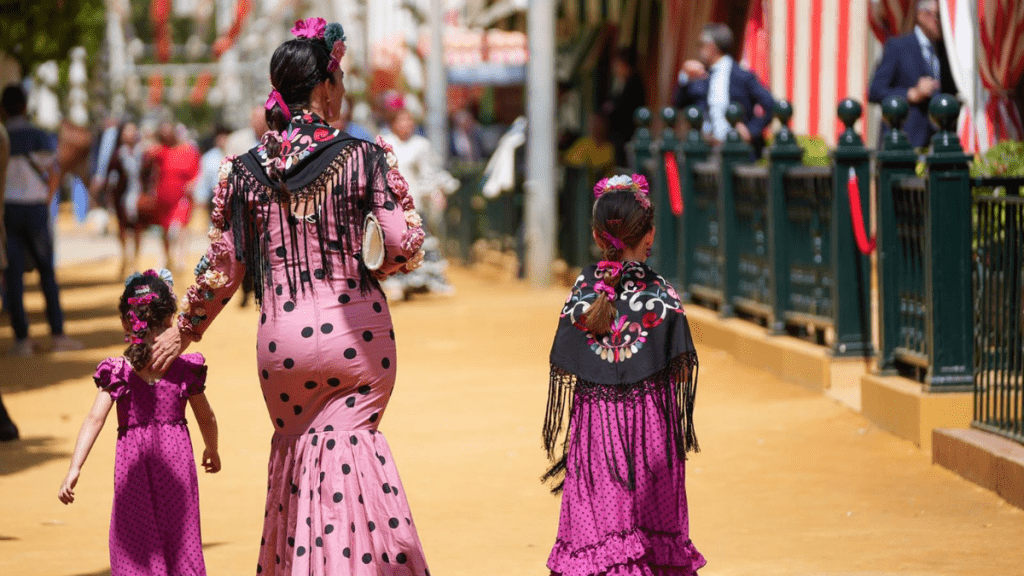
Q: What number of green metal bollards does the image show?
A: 8